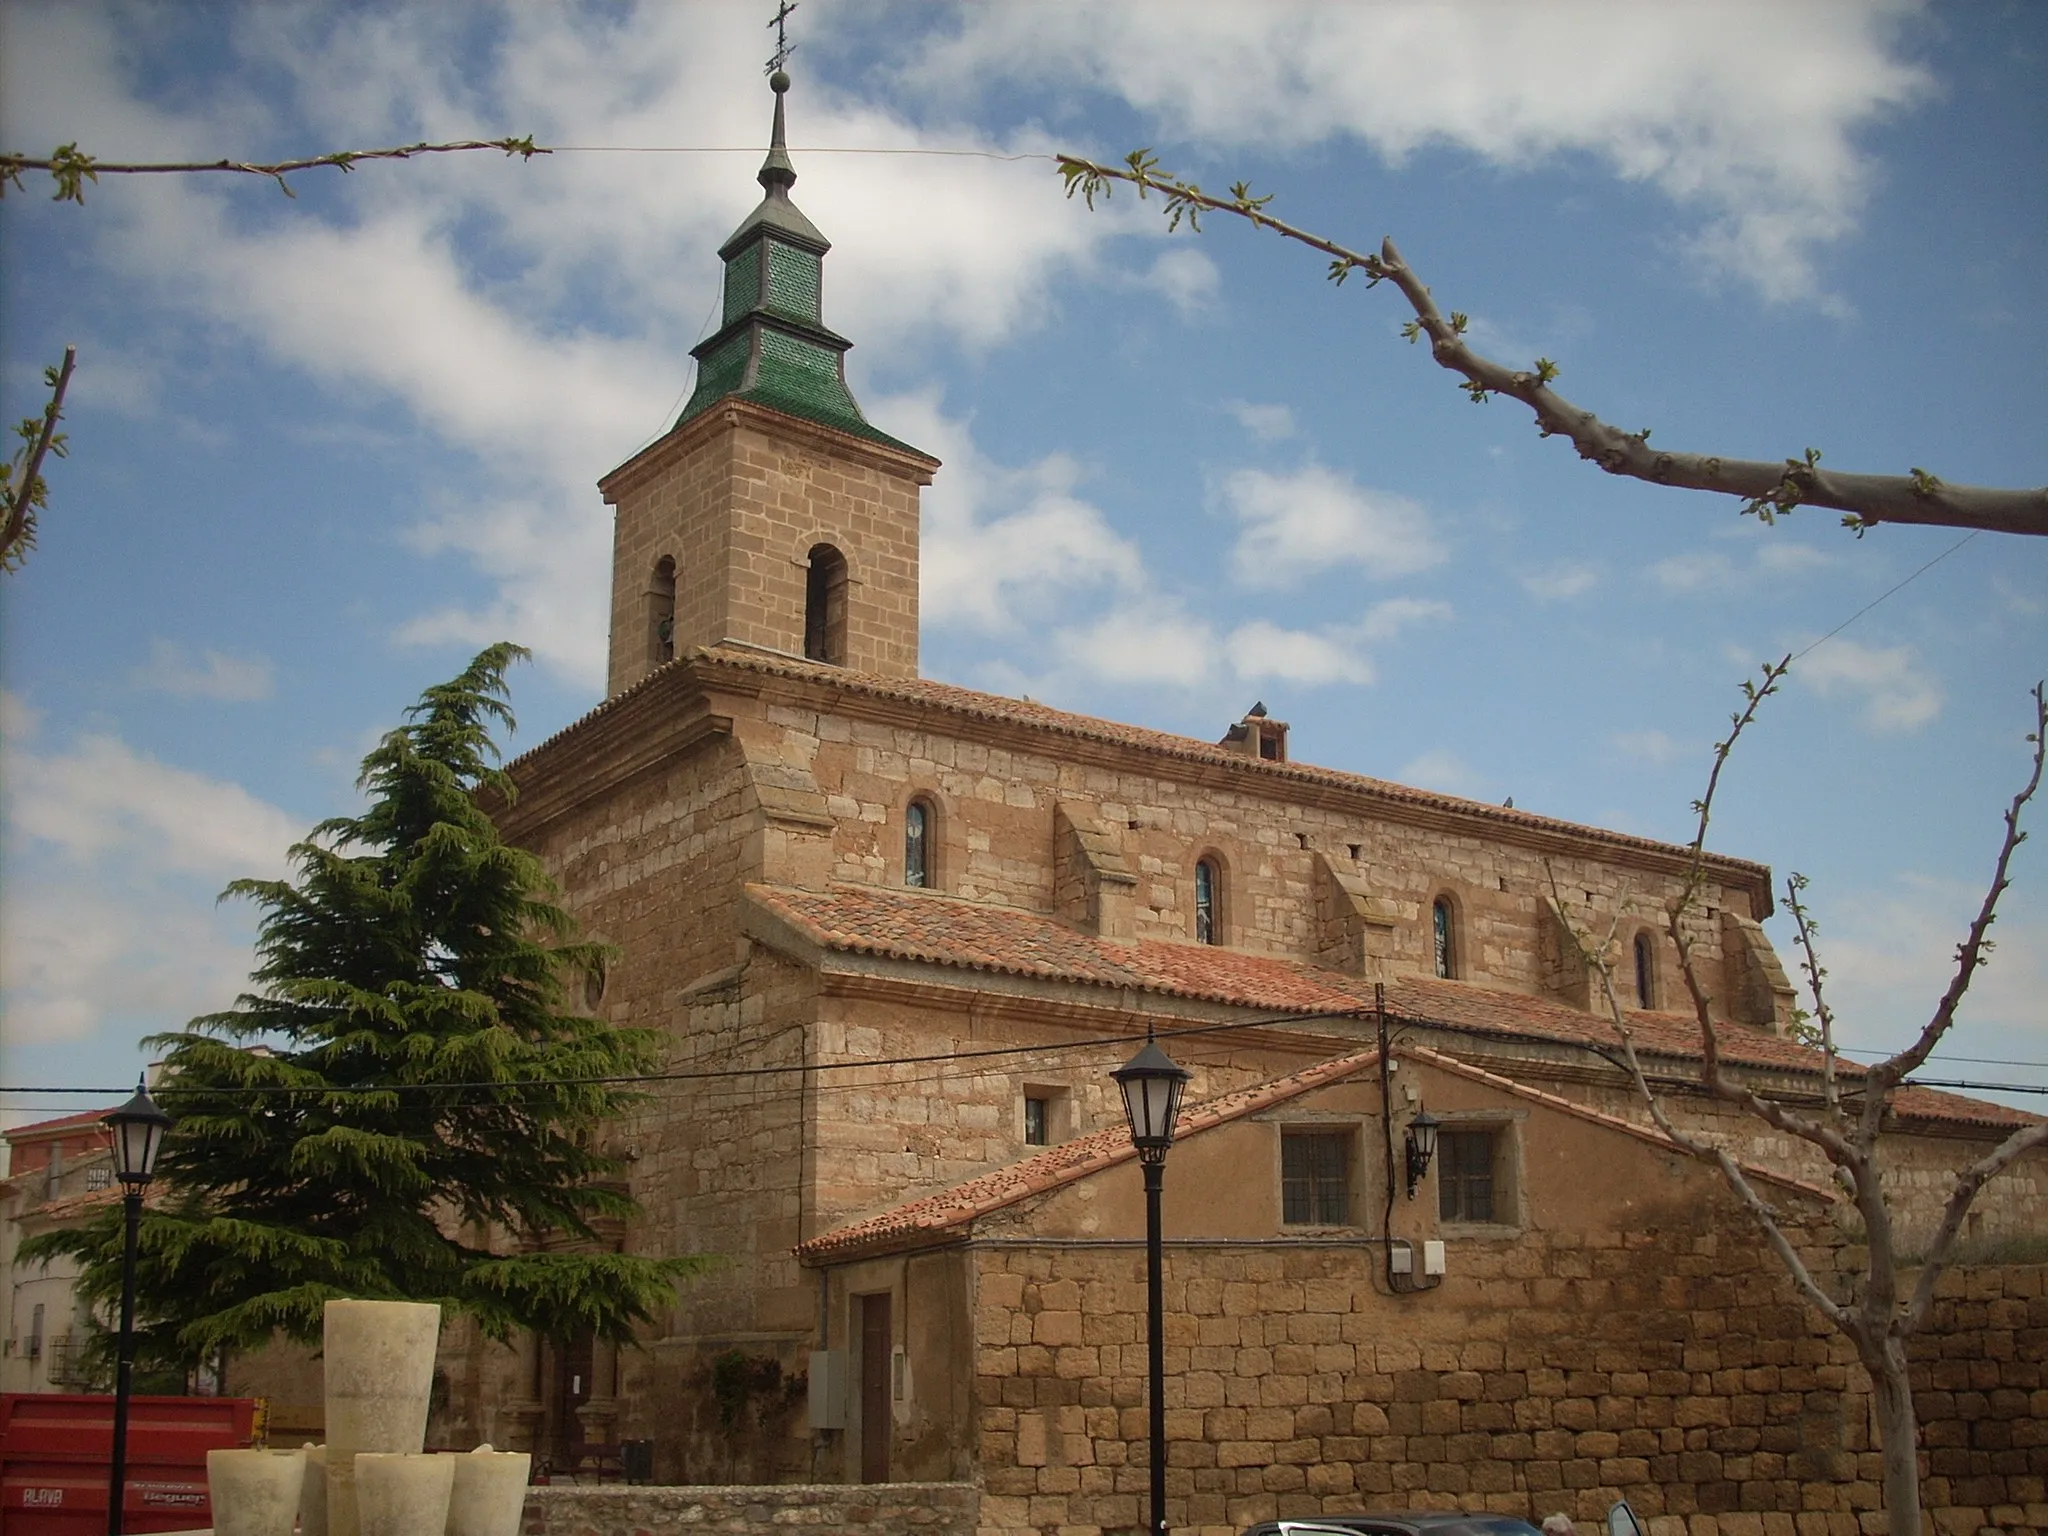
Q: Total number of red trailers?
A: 1